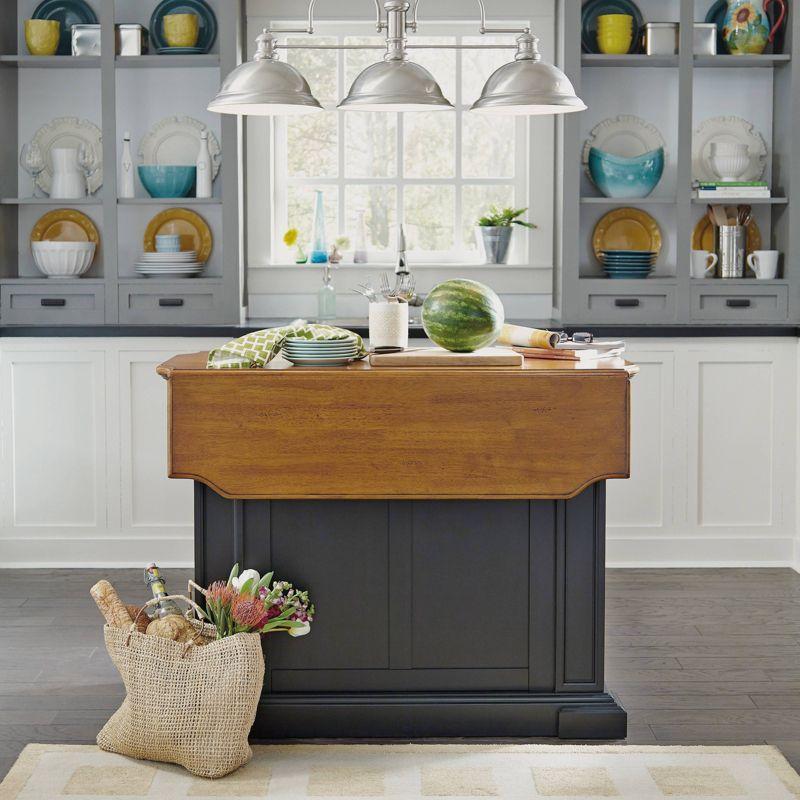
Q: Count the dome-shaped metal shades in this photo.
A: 3